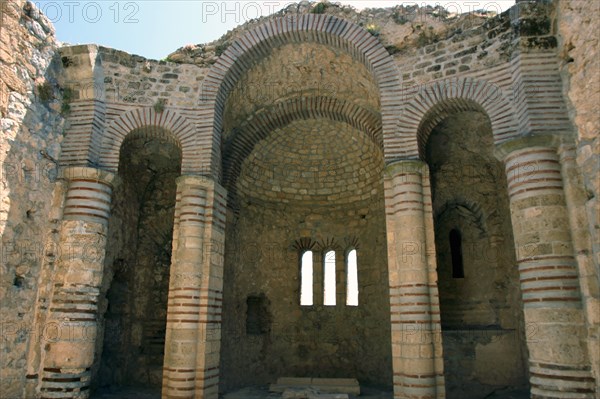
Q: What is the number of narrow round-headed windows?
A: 4